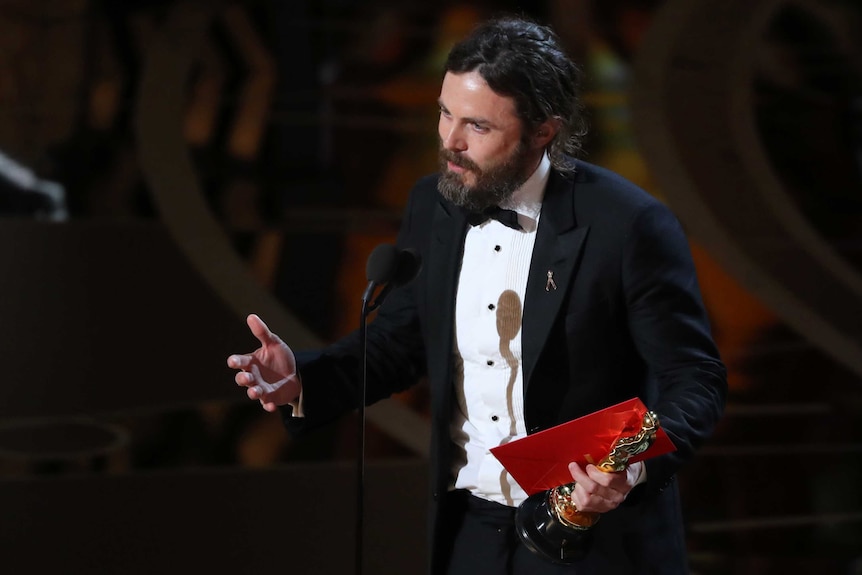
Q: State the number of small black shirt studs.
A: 4